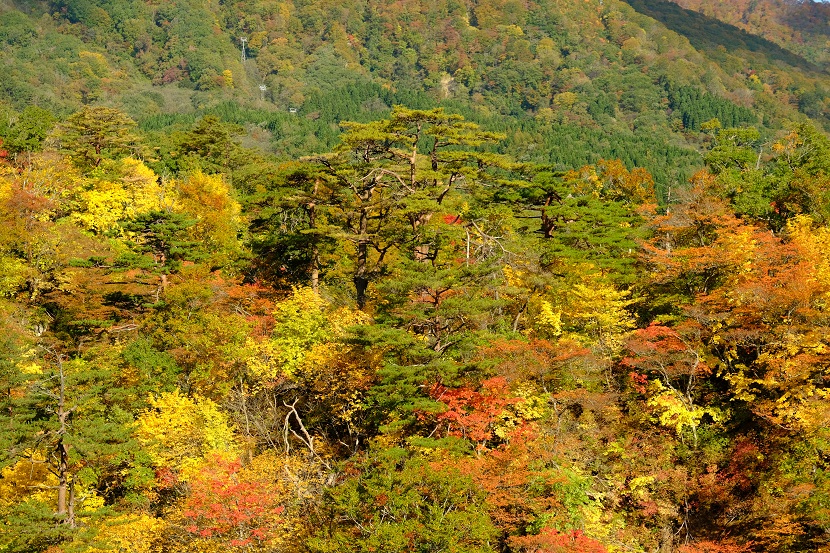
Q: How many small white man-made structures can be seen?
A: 3